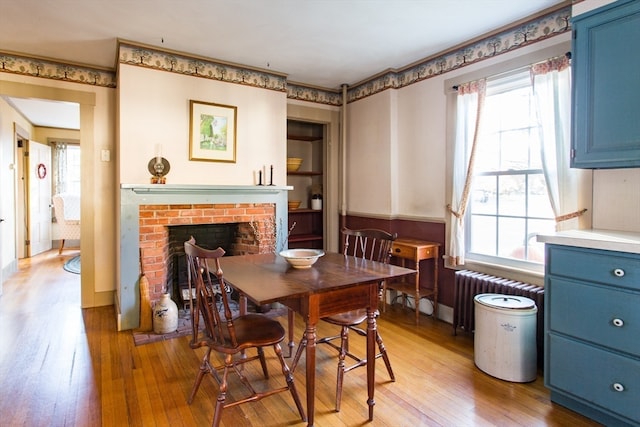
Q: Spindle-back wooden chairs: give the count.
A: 2